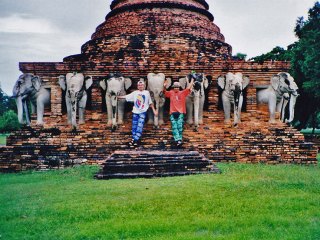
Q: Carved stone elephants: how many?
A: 7